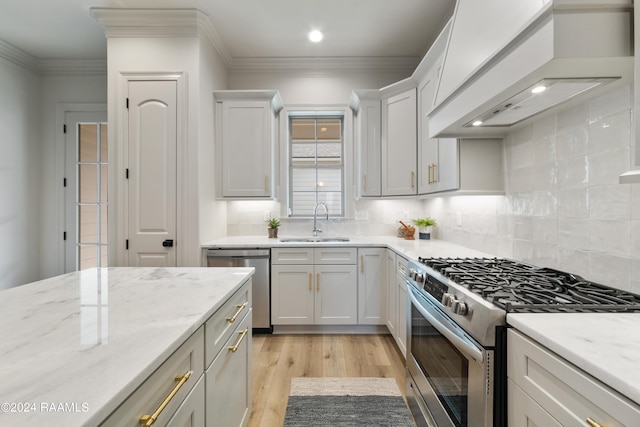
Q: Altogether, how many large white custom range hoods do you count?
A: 1